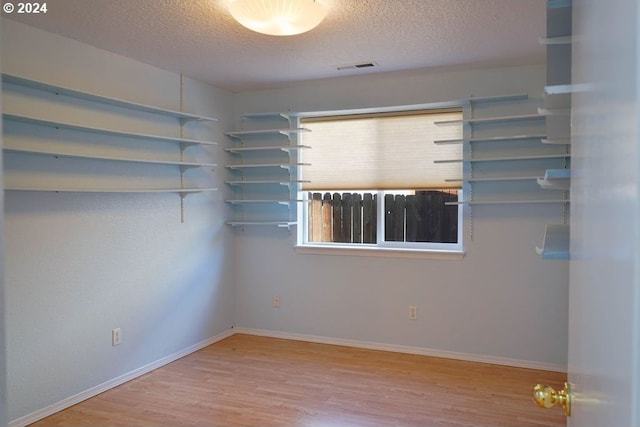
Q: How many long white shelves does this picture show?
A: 4